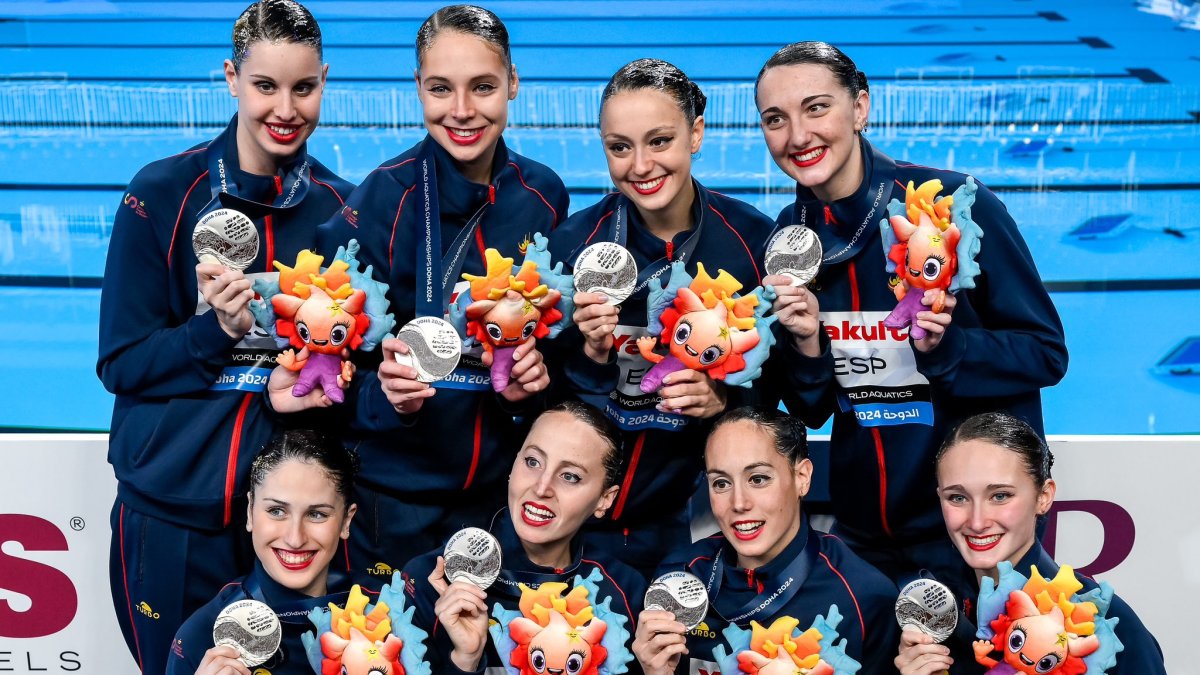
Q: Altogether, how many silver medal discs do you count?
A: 8